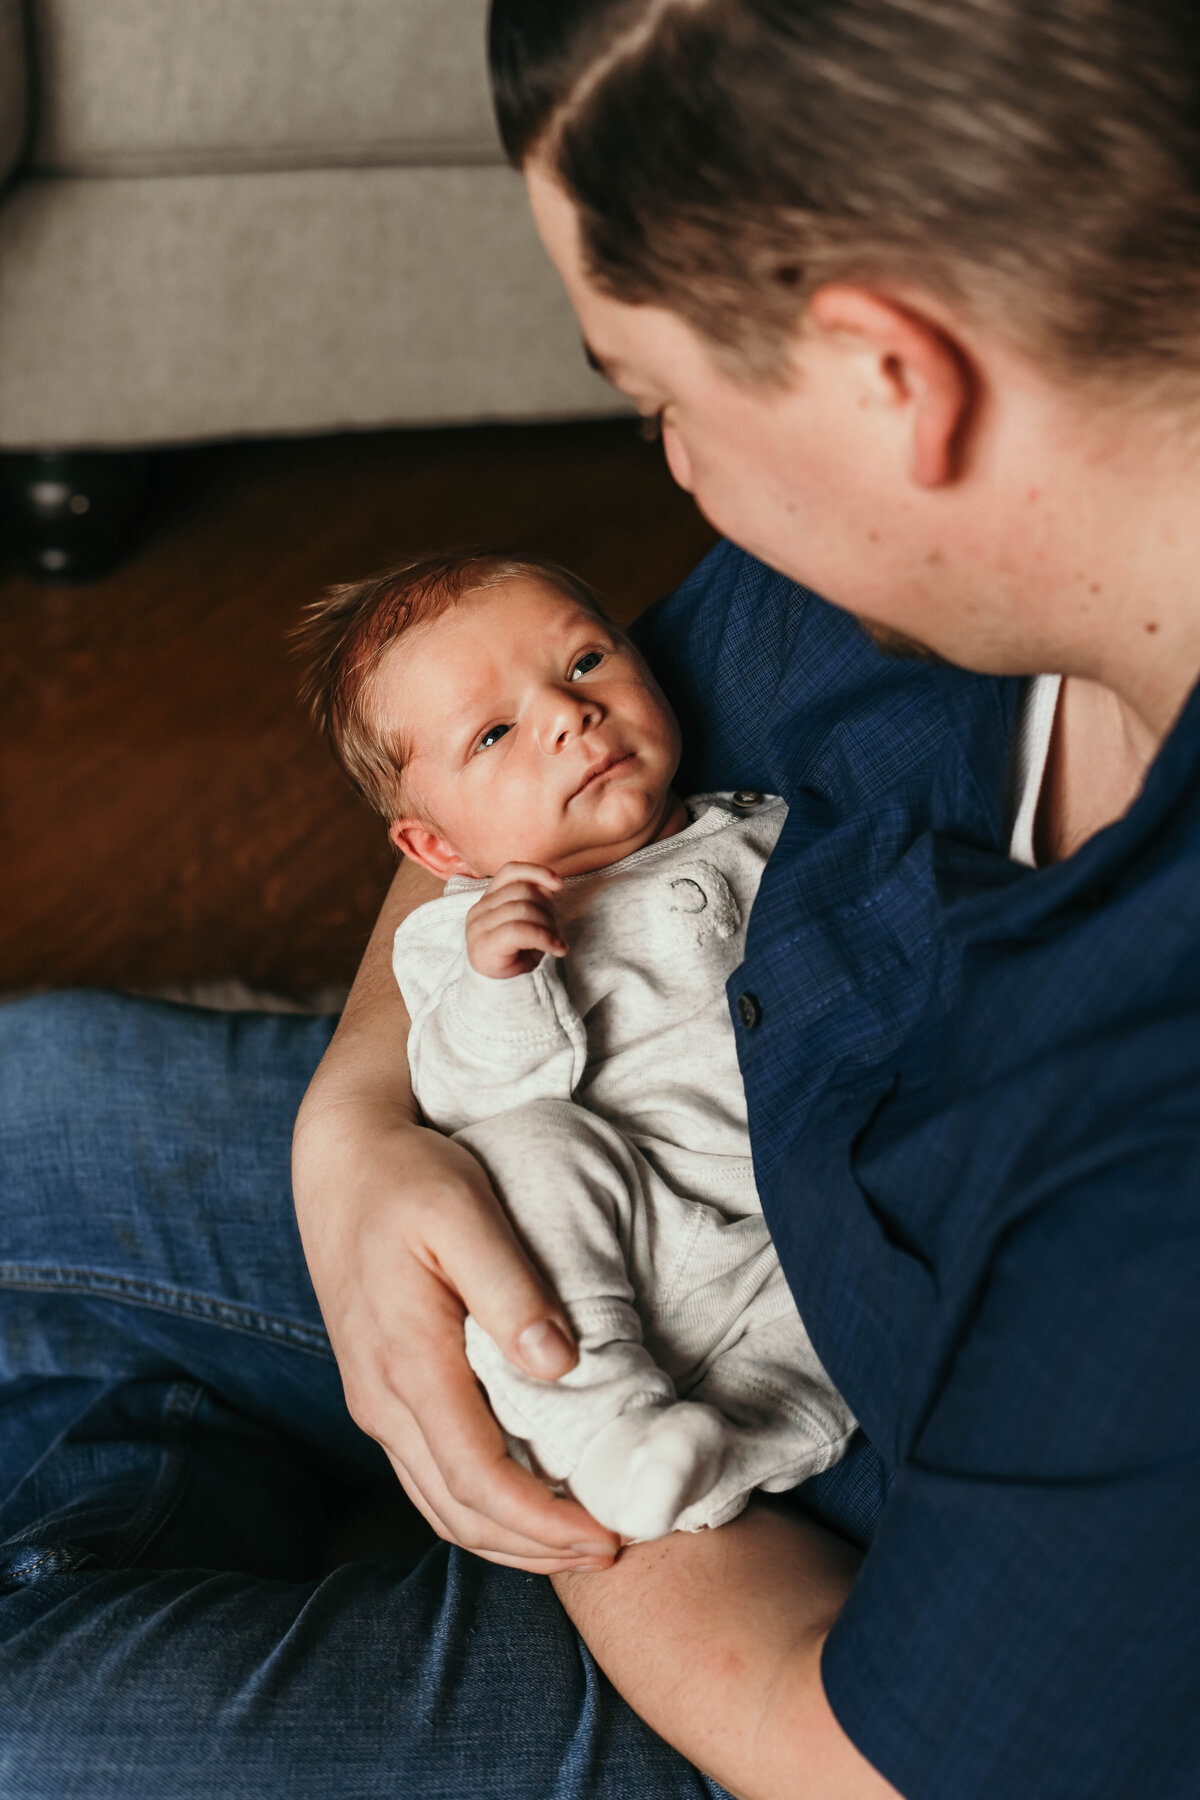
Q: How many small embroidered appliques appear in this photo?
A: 1